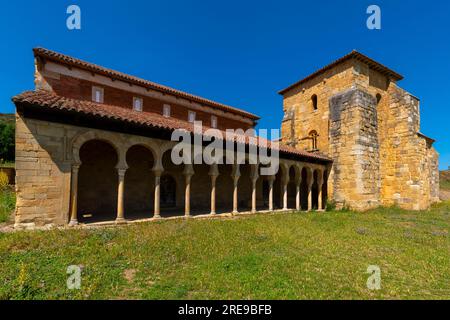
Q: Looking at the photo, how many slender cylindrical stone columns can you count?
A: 12